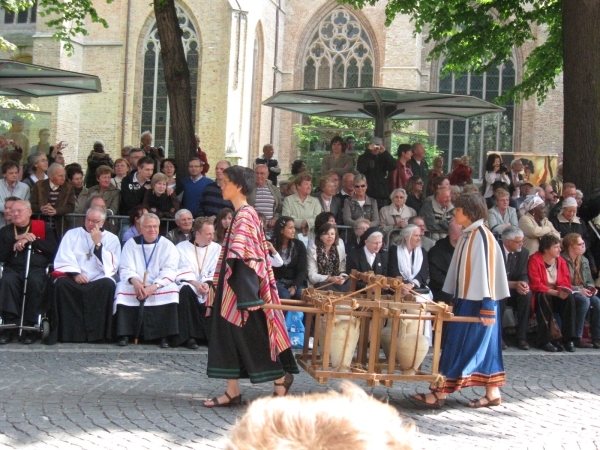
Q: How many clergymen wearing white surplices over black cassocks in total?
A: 3